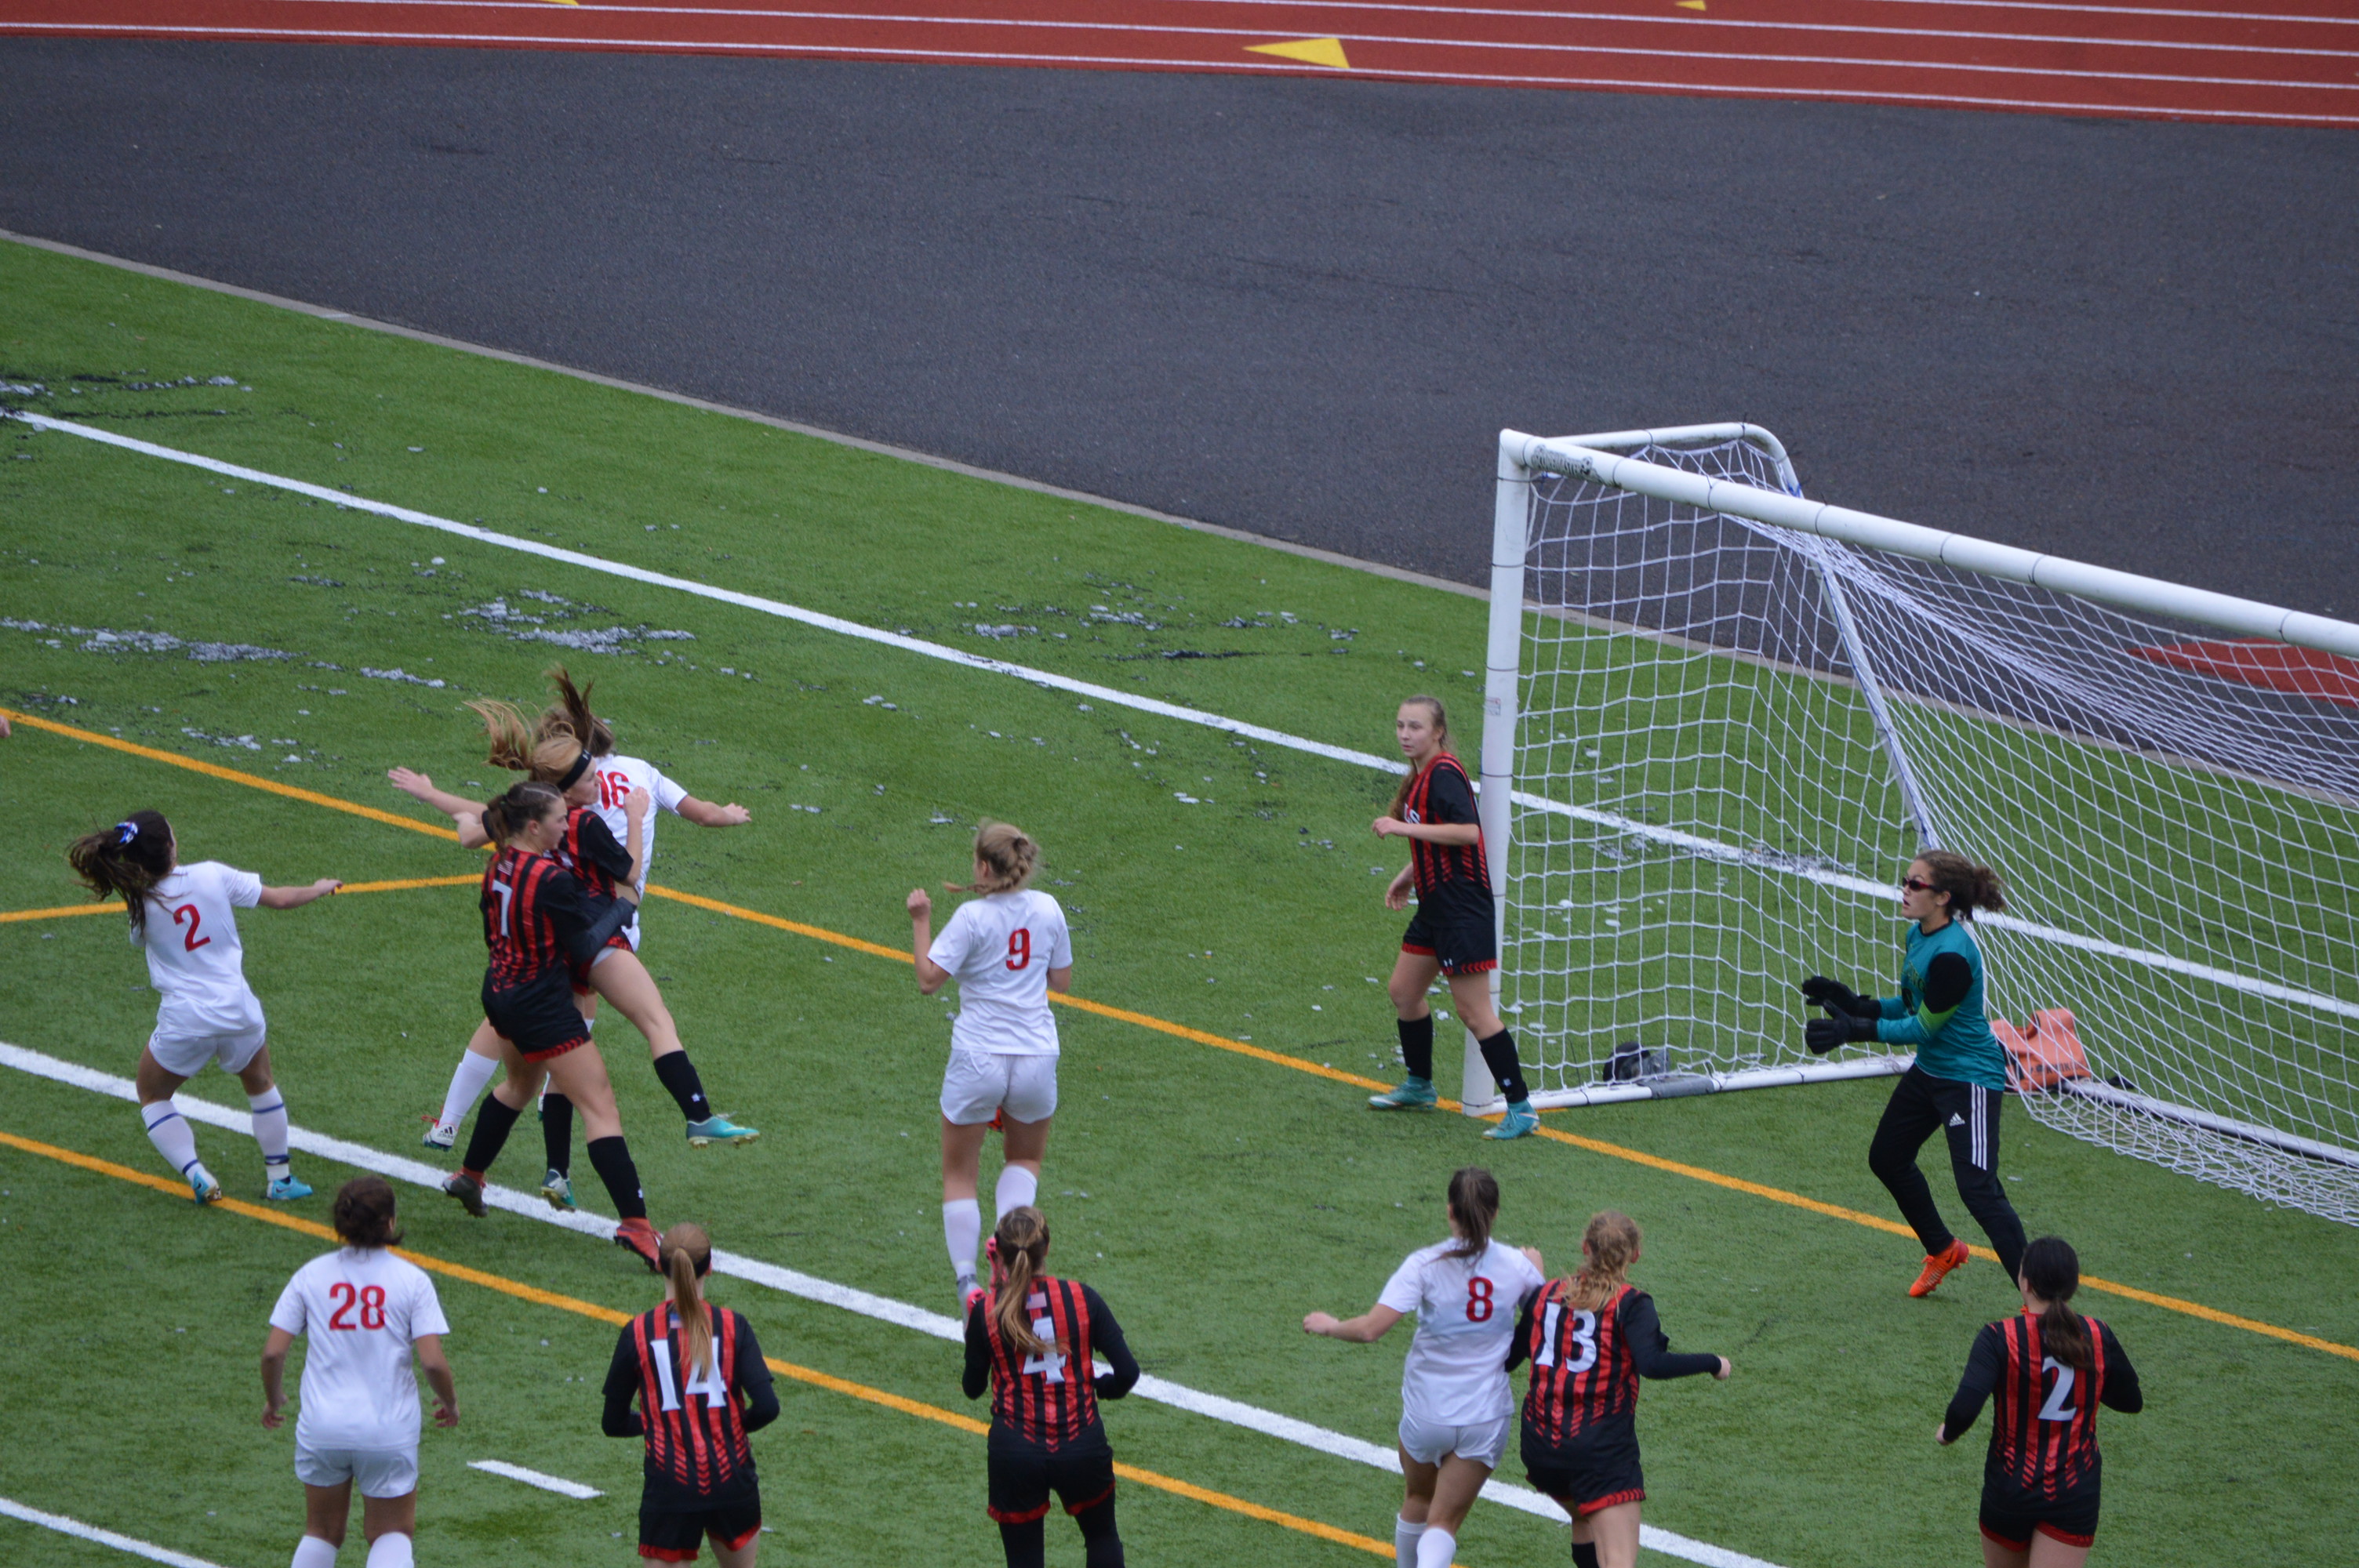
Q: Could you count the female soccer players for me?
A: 13